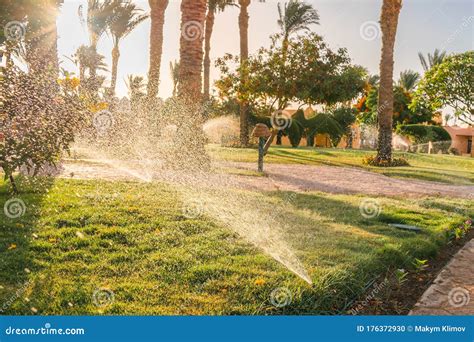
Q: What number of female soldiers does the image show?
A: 0